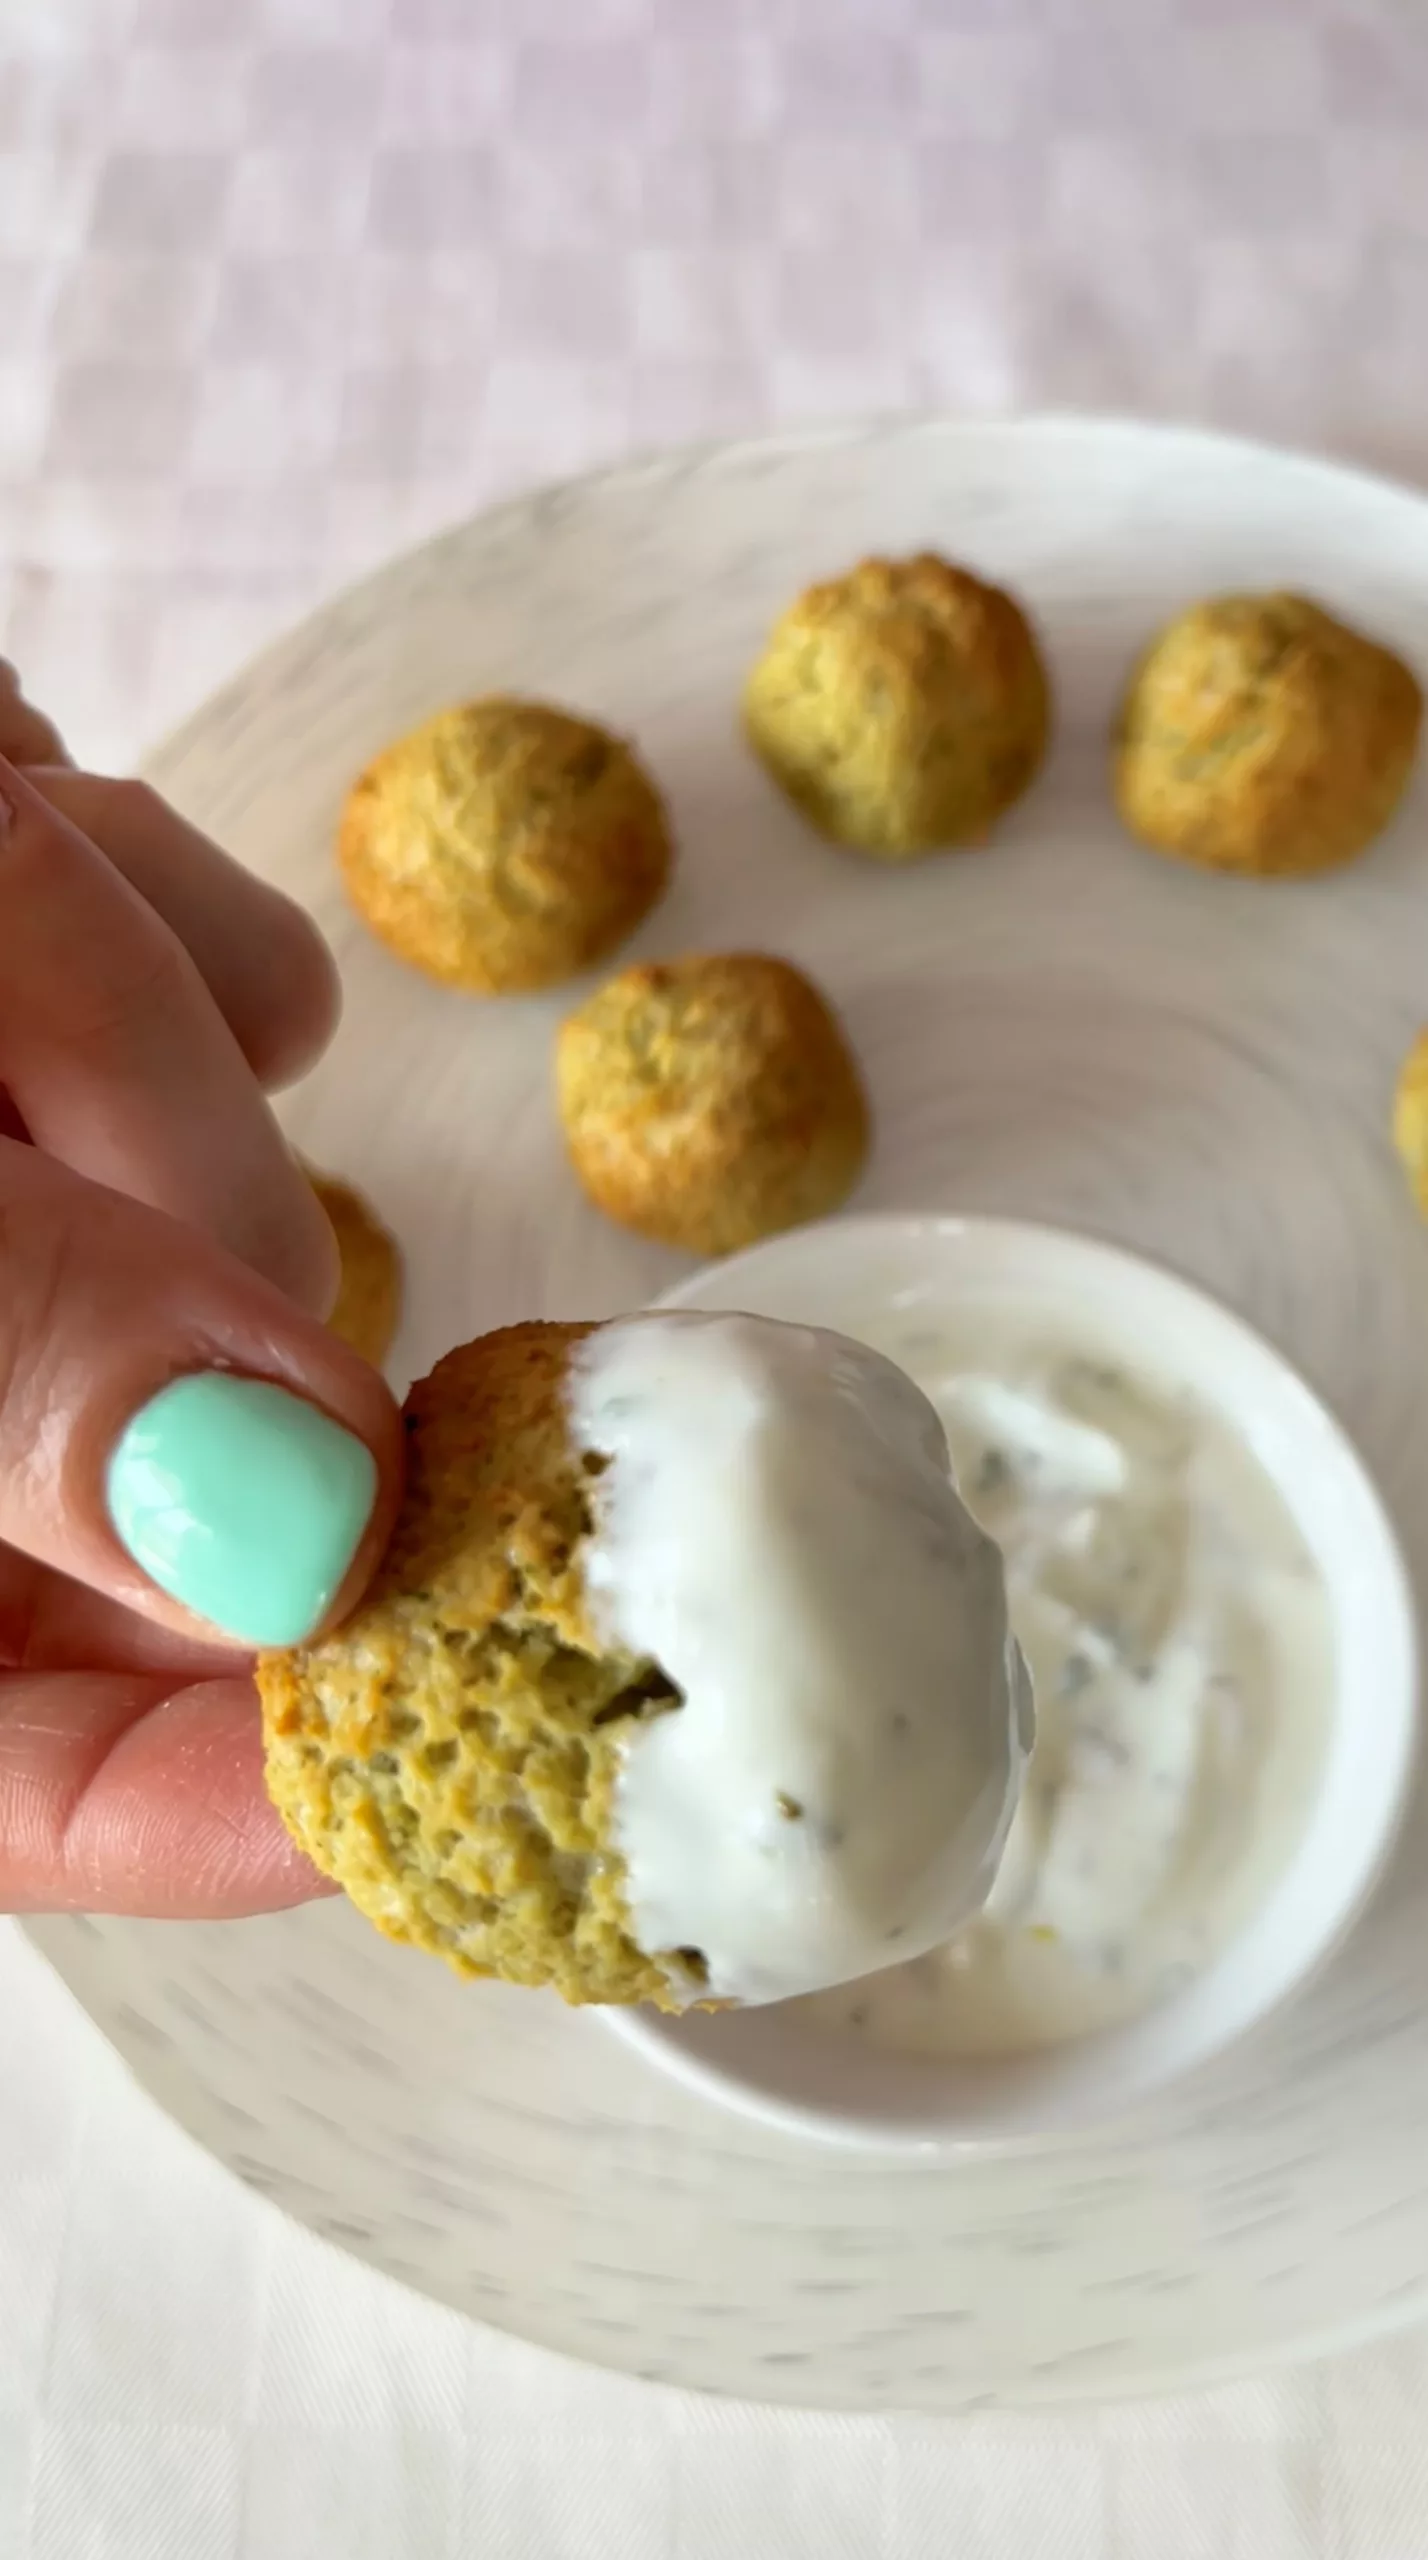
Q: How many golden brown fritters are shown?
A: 7